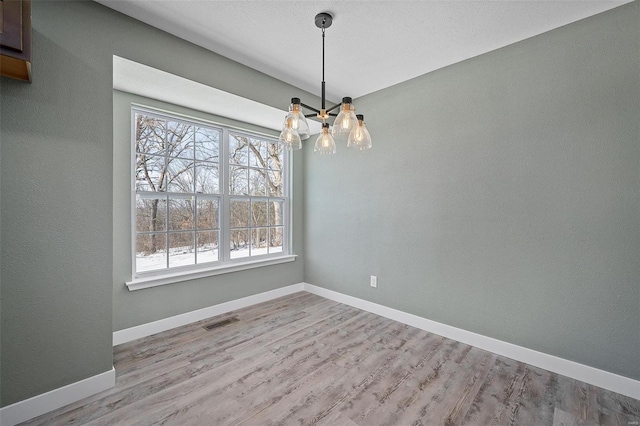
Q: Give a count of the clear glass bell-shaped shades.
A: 5